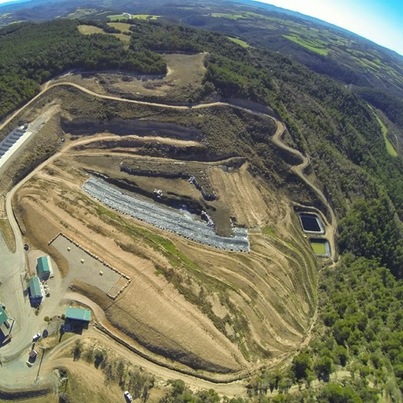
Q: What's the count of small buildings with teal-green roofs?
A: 4